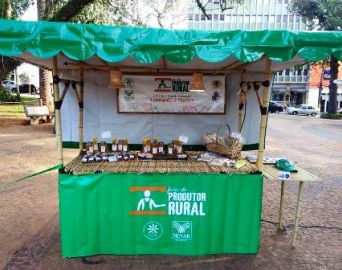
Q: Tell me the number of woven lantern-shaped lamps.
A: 2